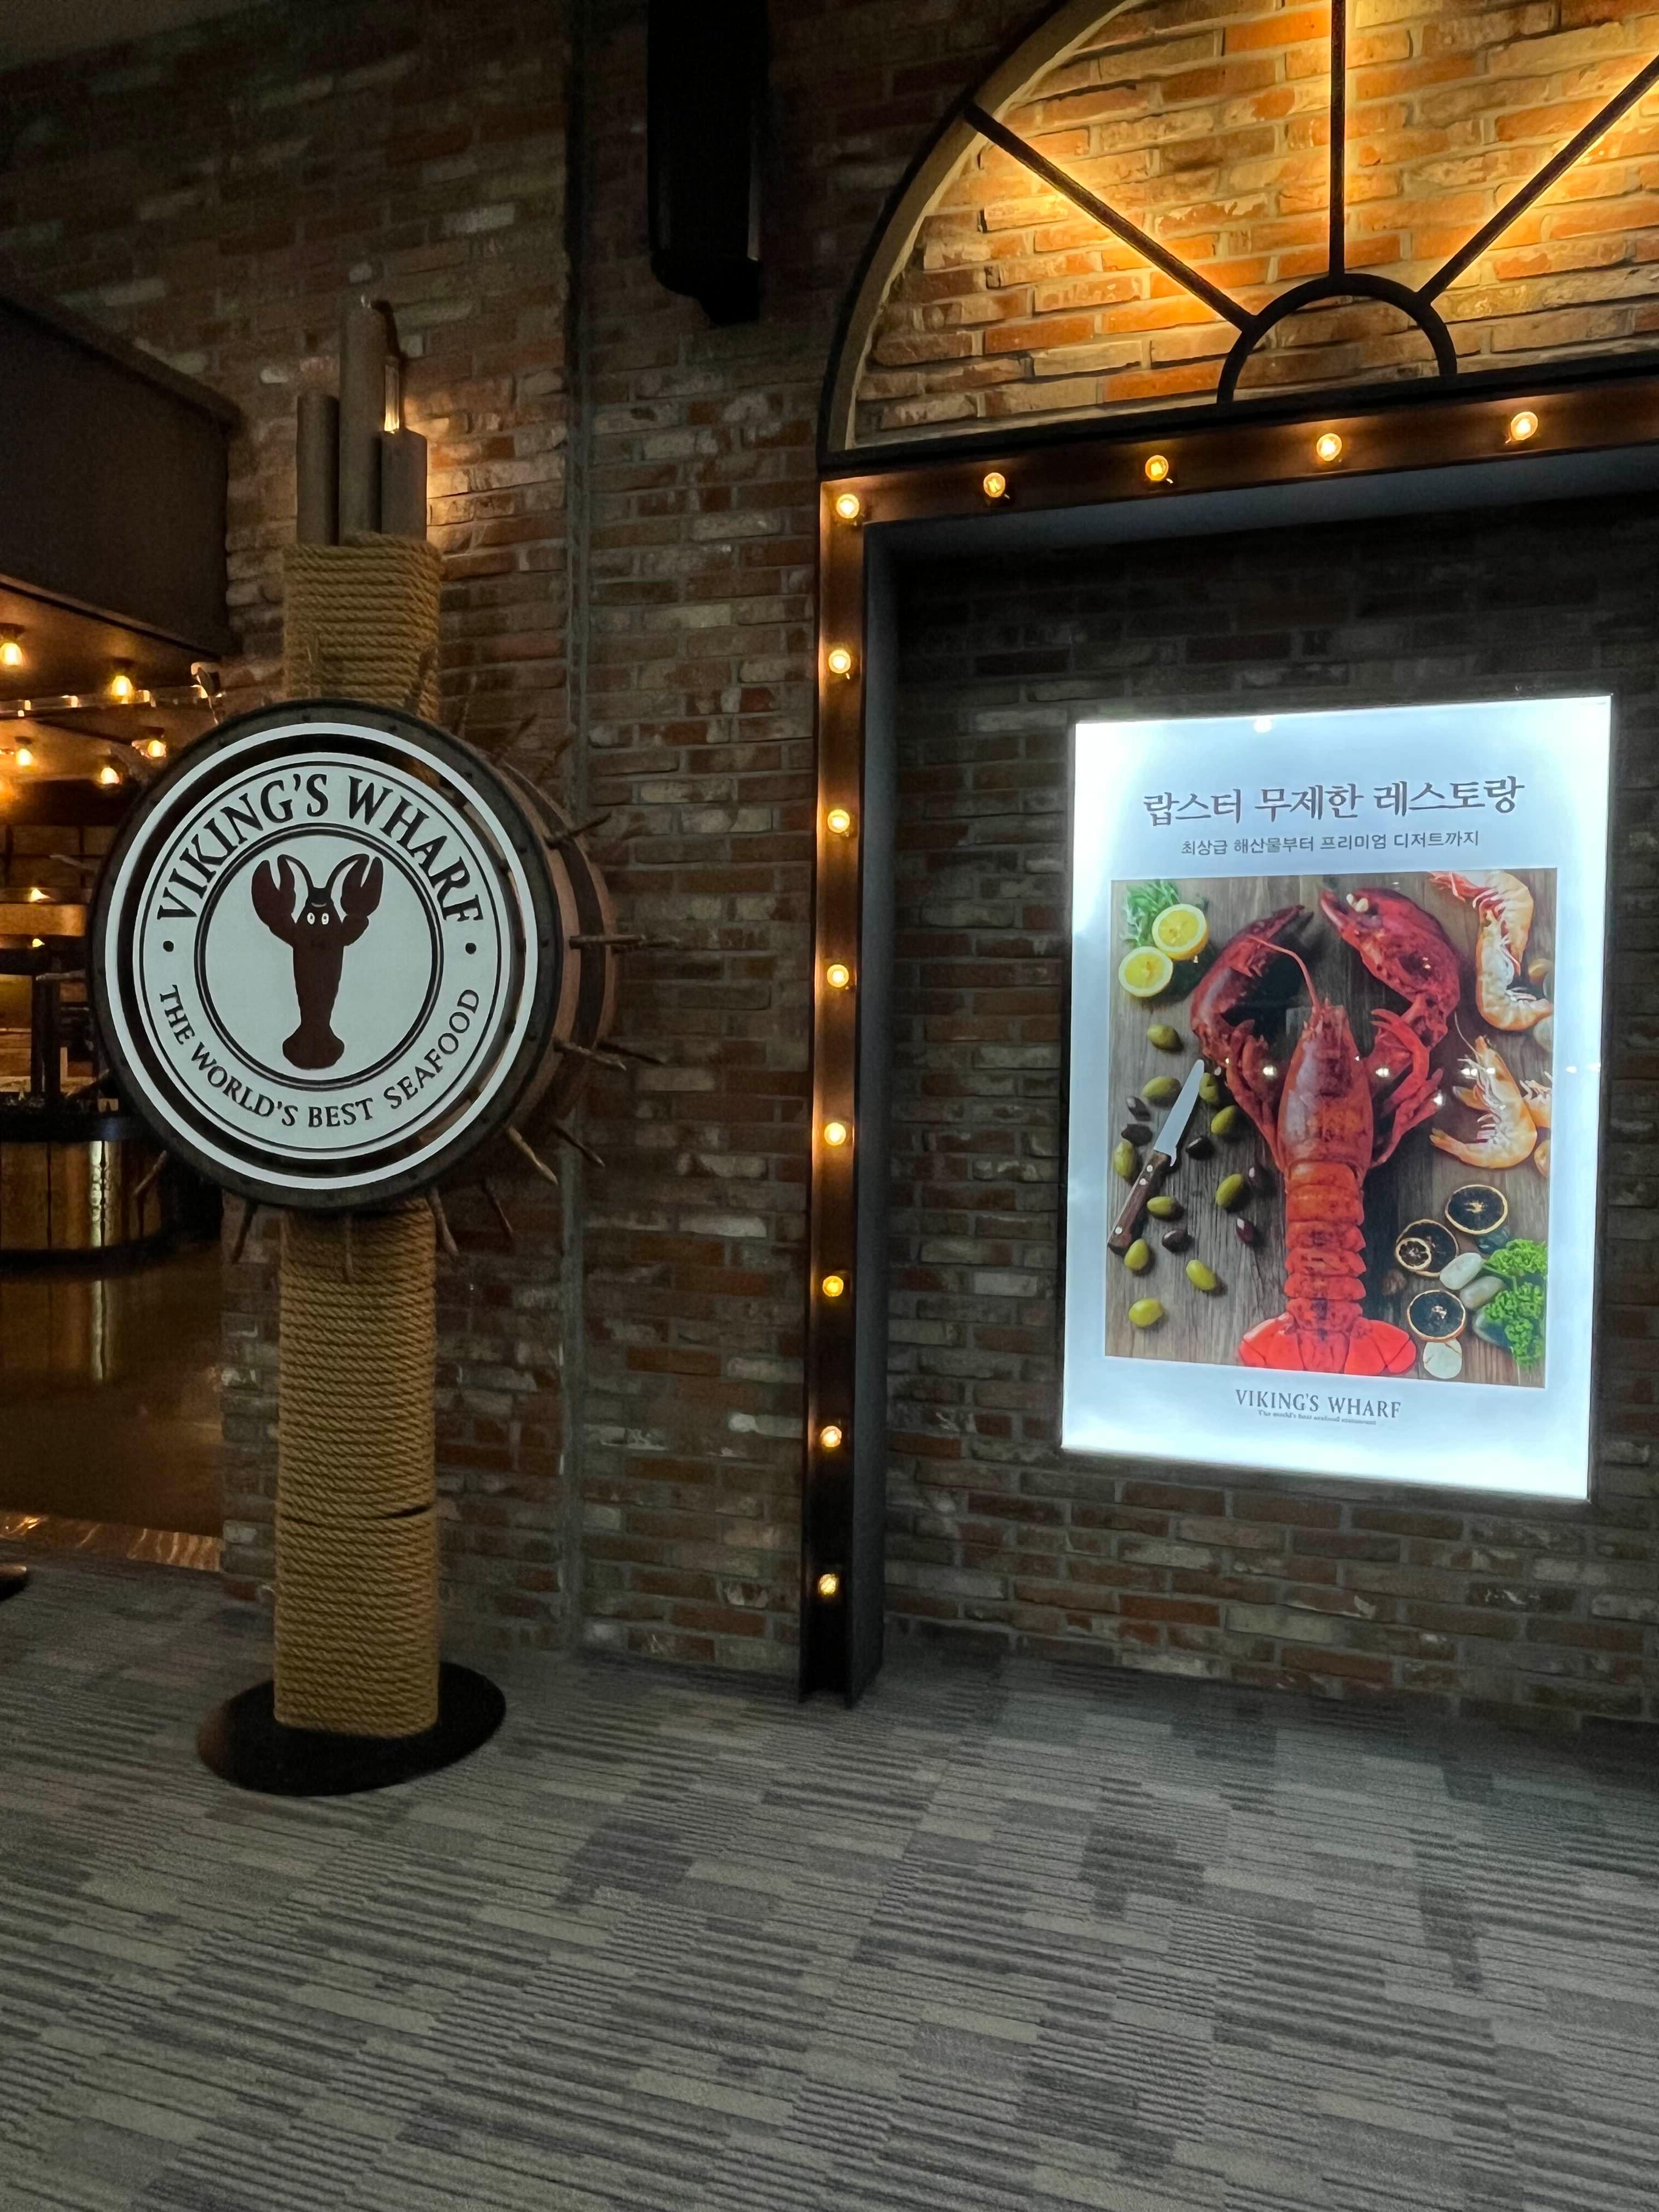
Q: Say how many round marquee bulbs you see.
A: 12